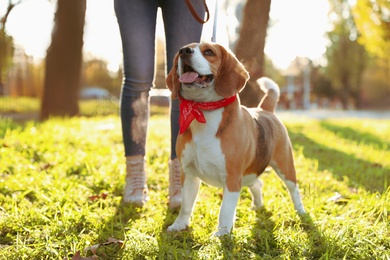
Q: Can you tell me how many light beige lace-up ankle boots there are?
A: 2